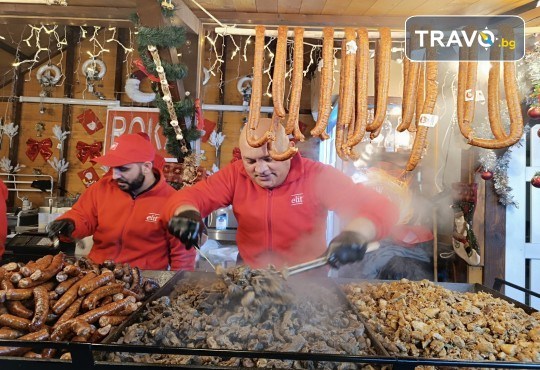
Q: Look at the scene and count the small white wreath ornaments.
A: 3